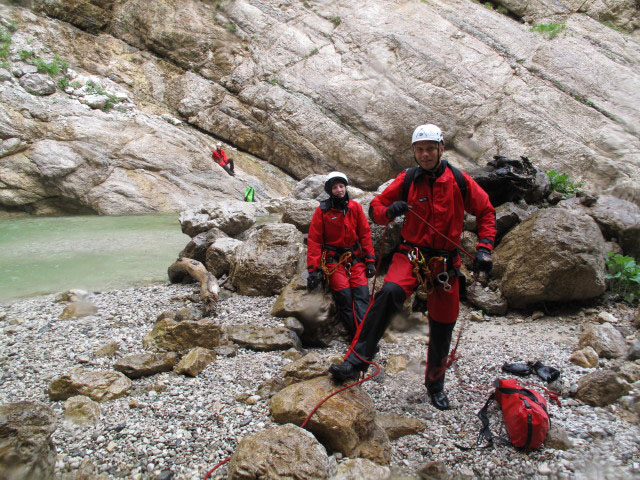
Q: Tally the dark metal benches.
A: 0